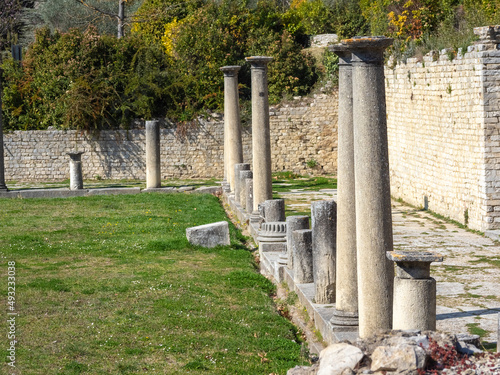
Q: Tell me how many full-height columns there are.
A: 4